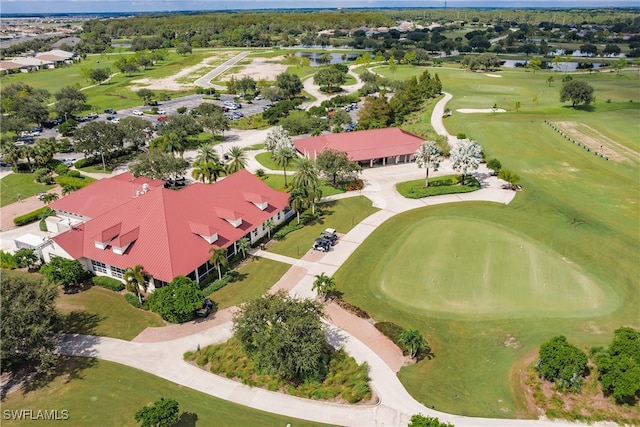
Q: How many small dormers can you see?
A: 5